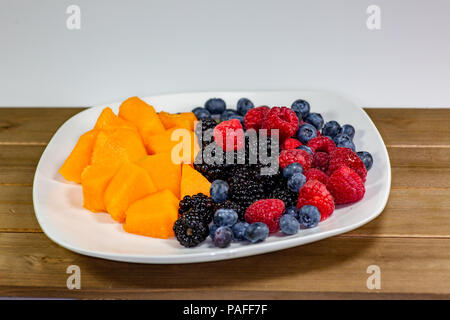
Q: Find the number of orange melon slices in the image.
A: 11